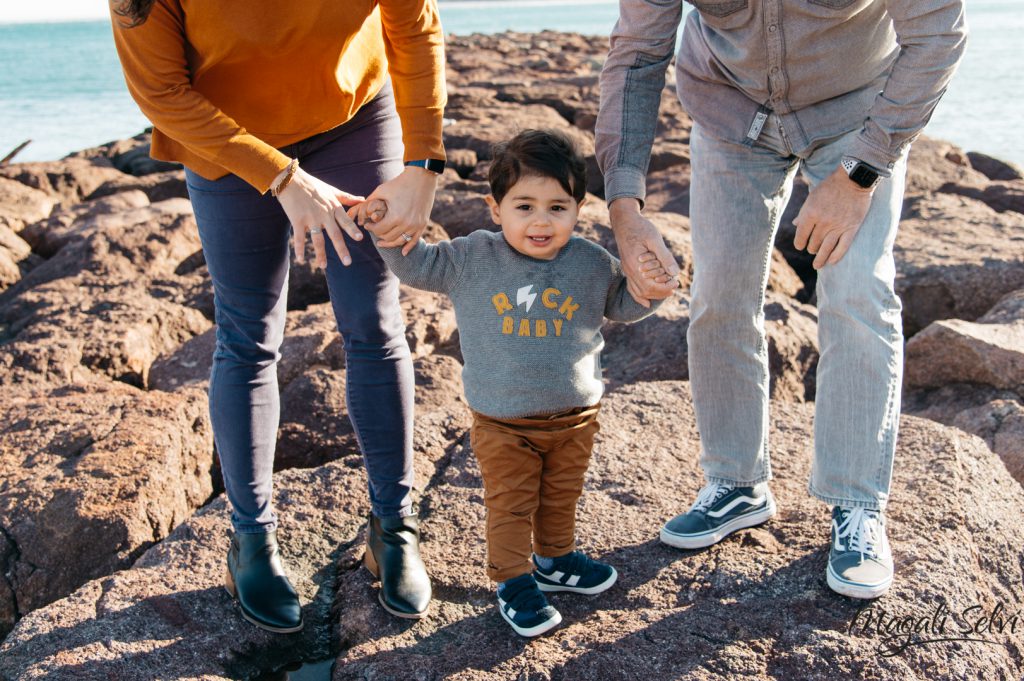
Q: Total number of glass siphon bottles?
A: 0